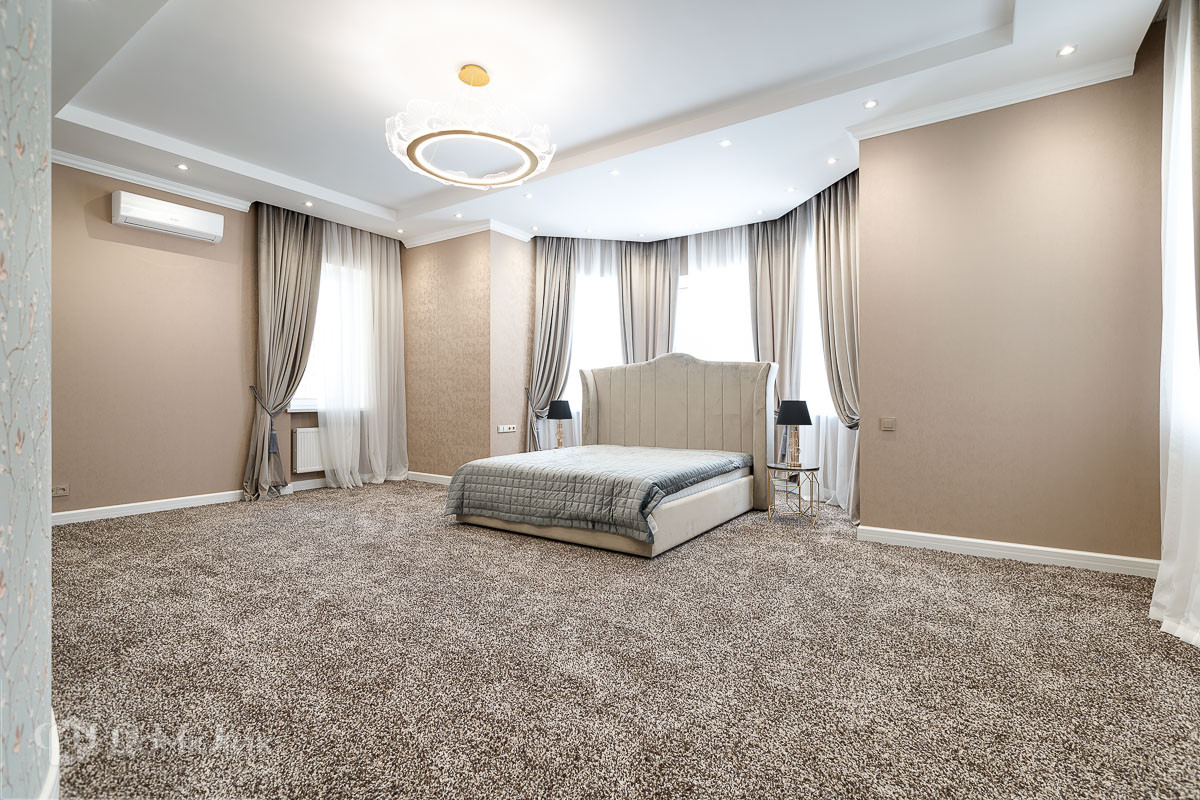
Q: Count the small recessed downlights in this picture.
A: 15